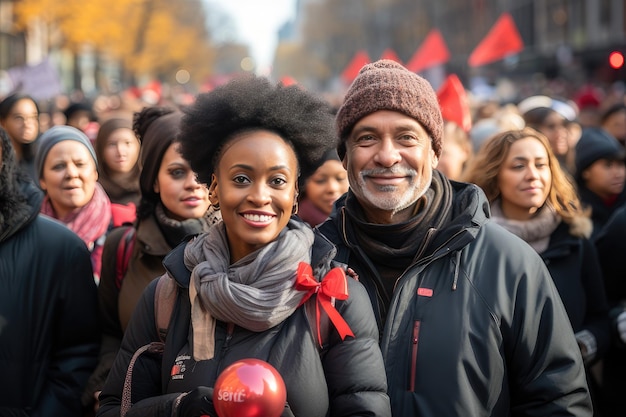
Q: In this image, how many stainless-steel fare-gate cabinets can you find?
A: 0